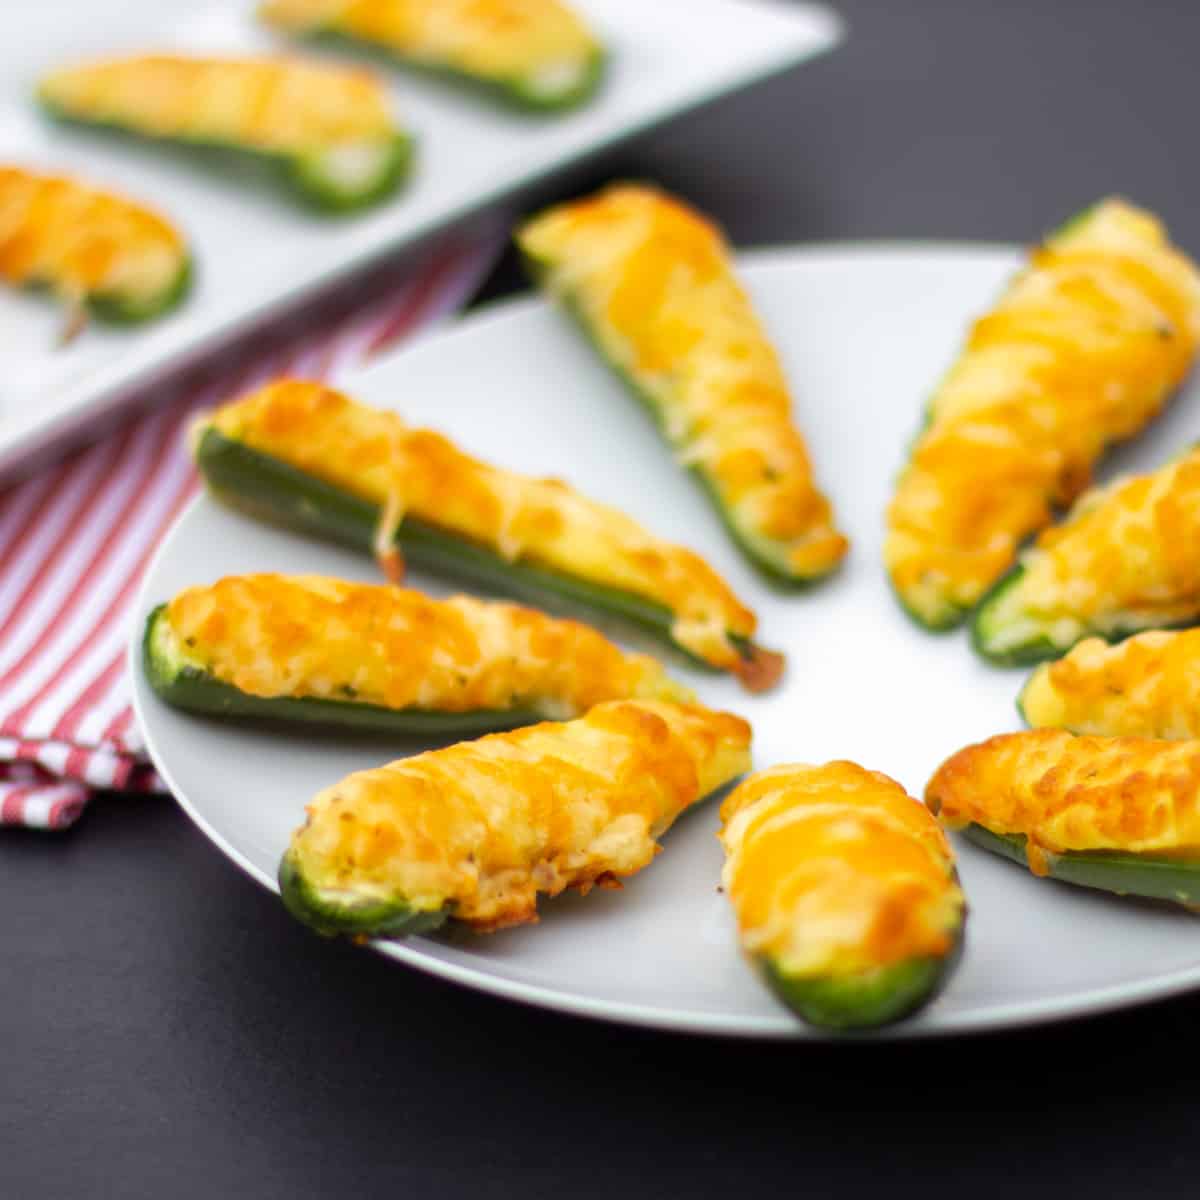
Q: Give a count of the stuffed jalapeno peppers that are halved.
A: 12